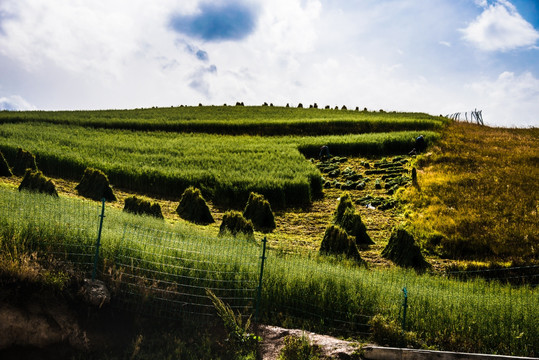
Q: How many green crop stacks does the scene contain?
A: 12